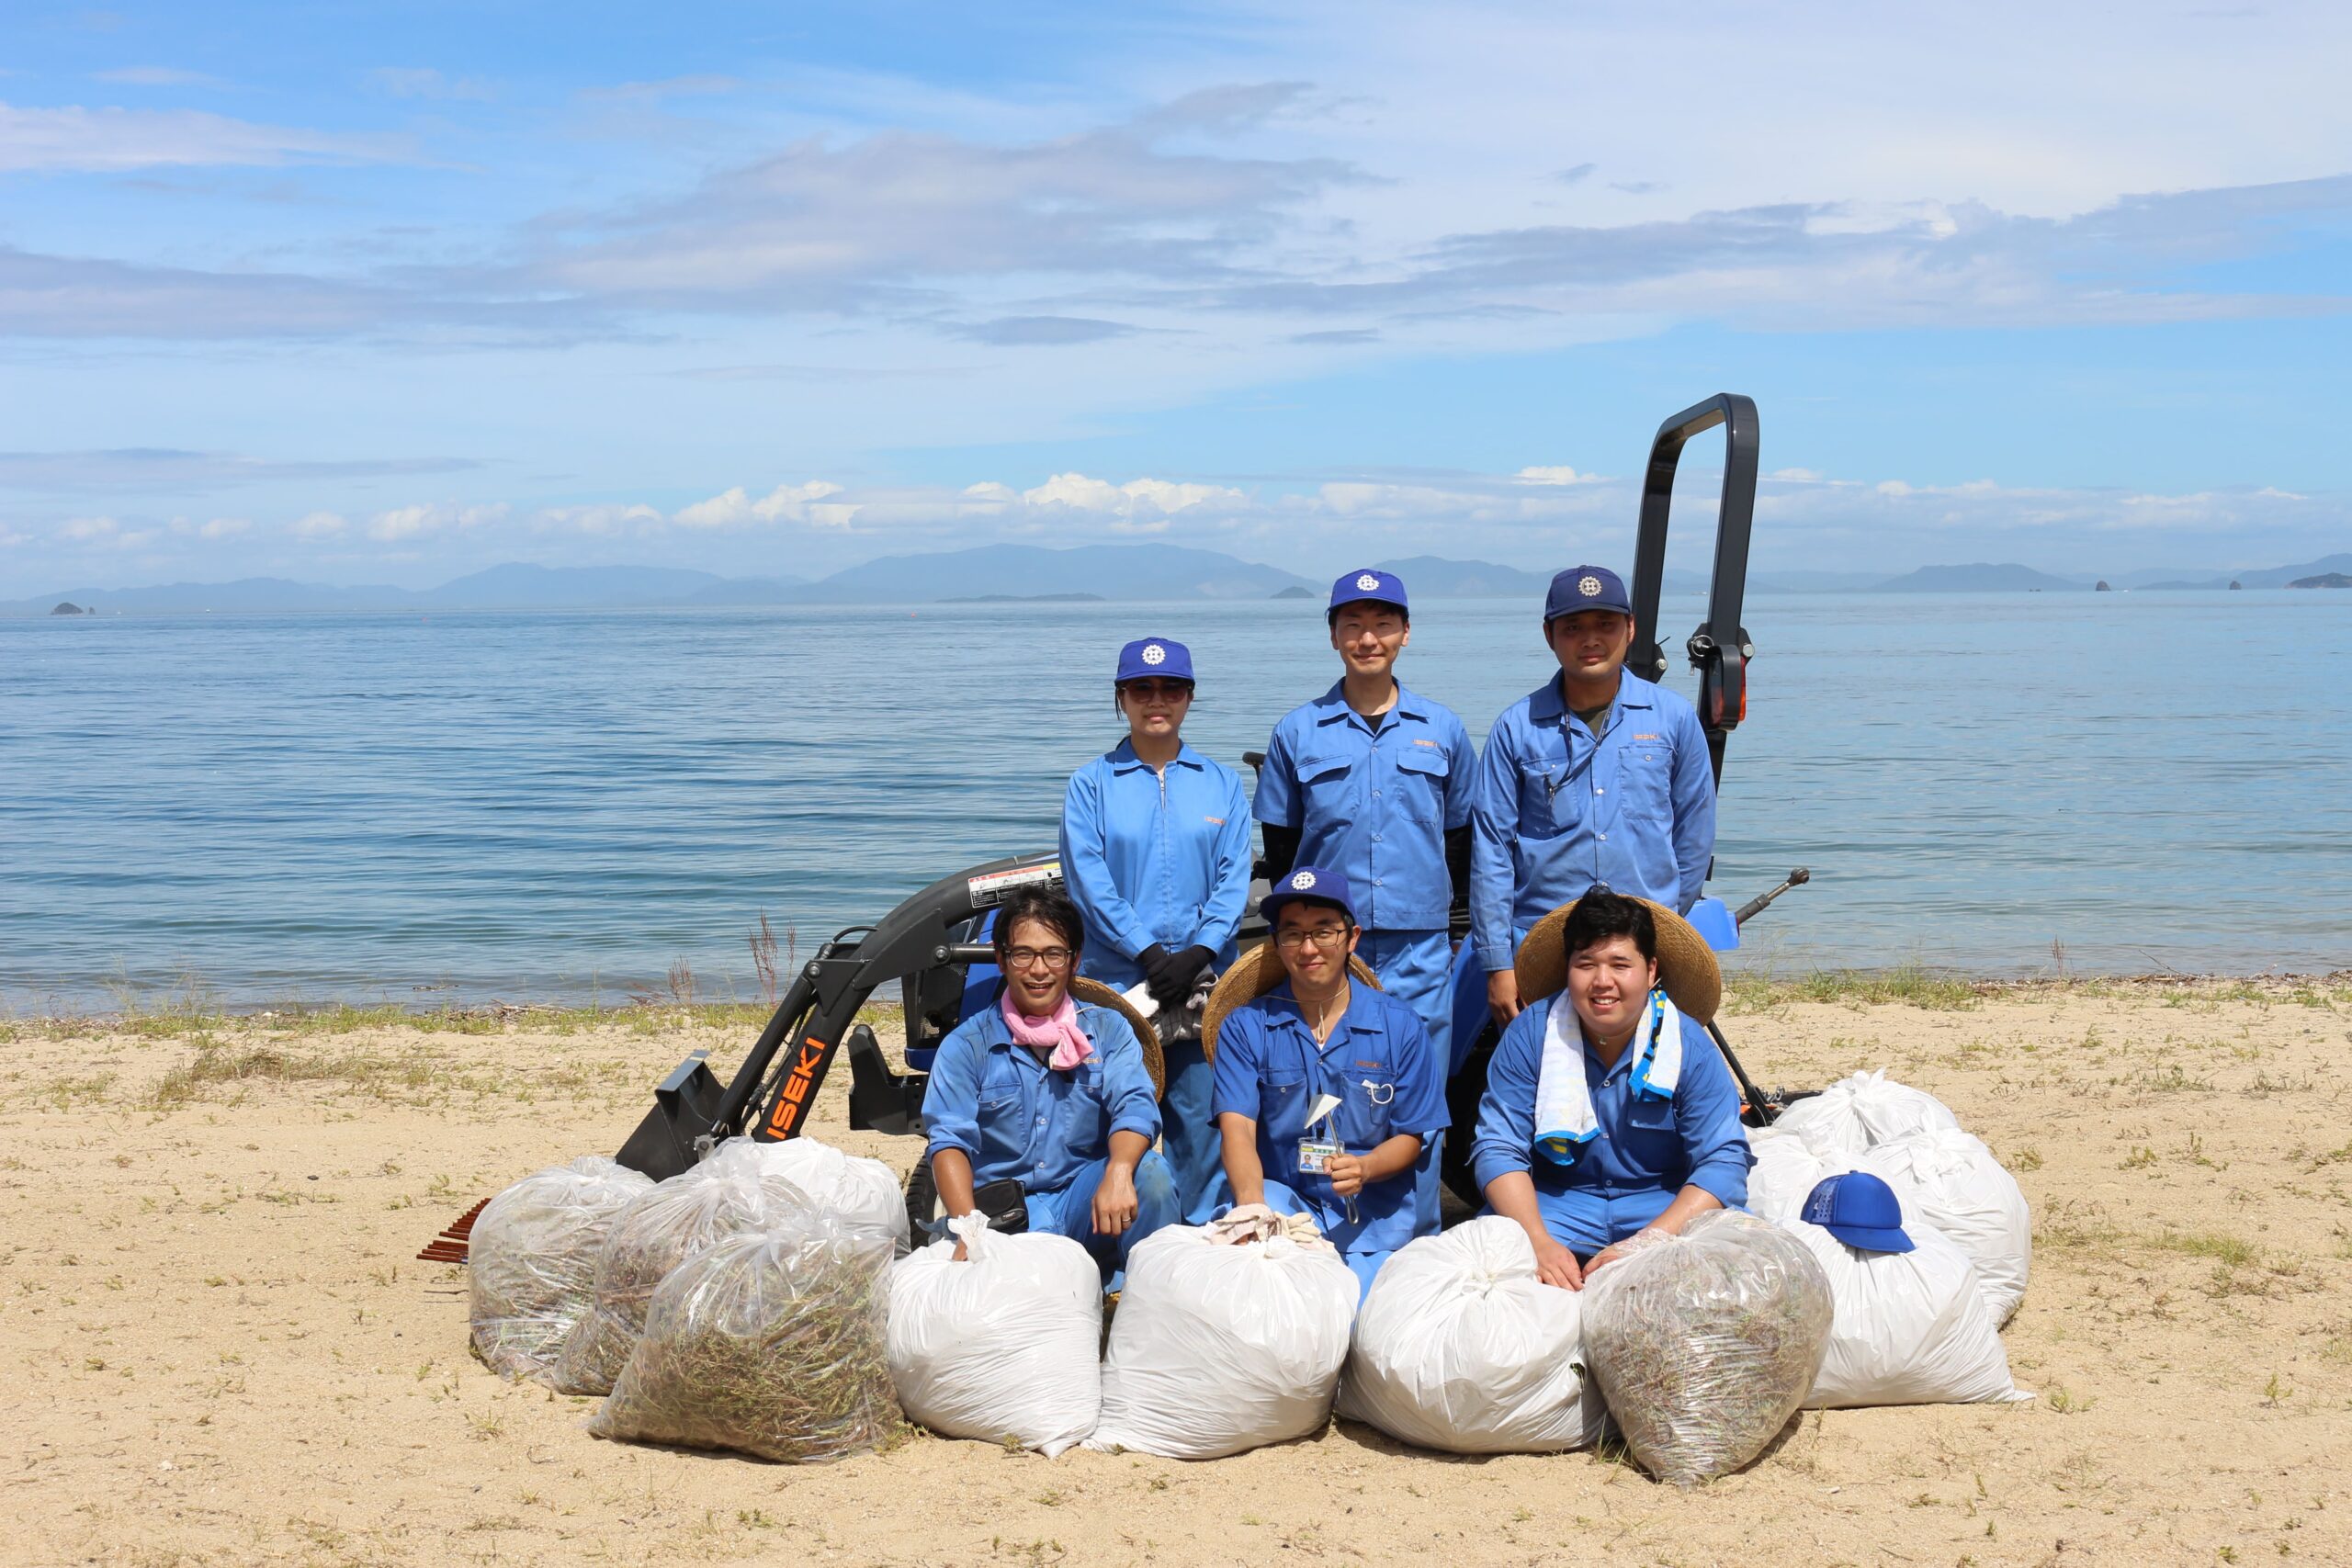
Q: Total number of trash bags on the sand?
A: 12